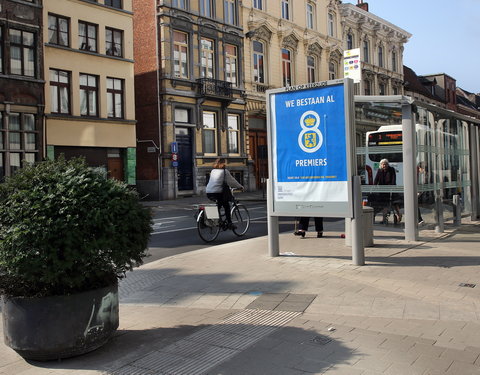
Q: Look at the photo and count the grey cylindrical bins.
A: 1